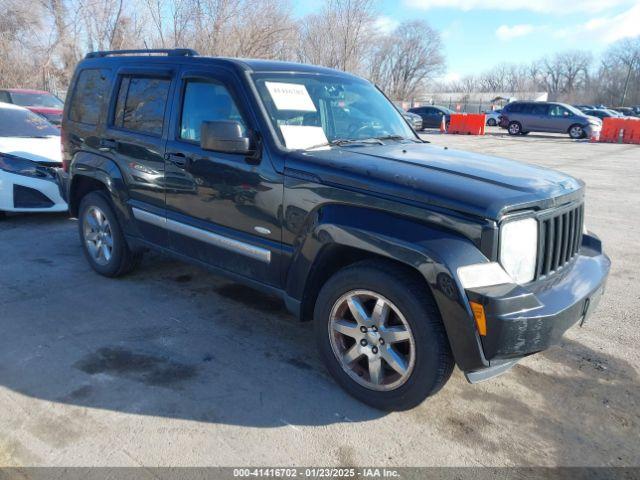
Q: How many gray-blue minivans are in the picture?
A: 1